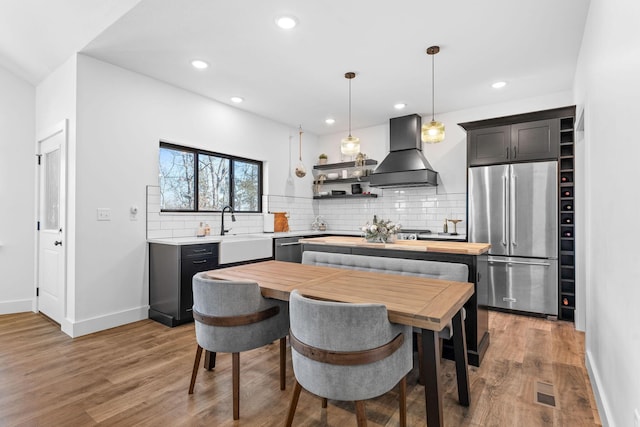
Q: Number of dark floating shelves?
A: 3